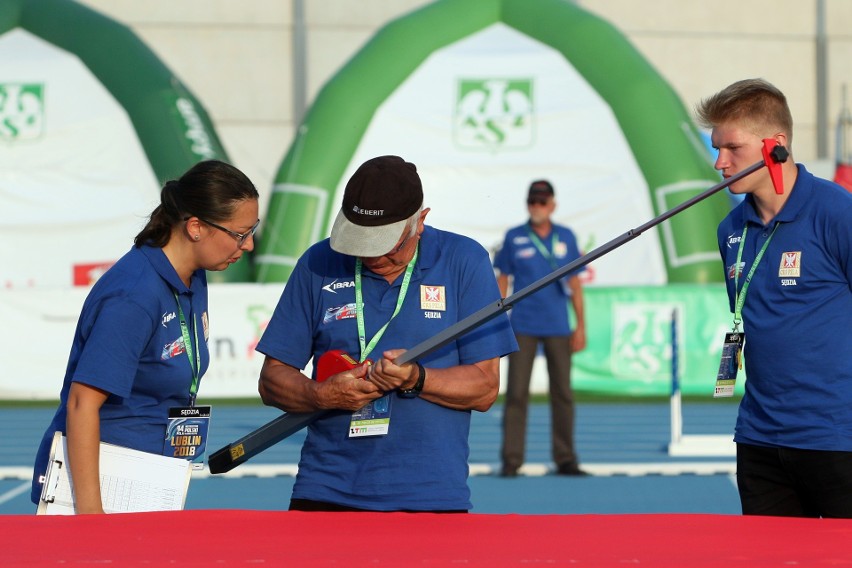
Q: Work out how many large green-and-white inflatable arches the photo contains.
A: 2